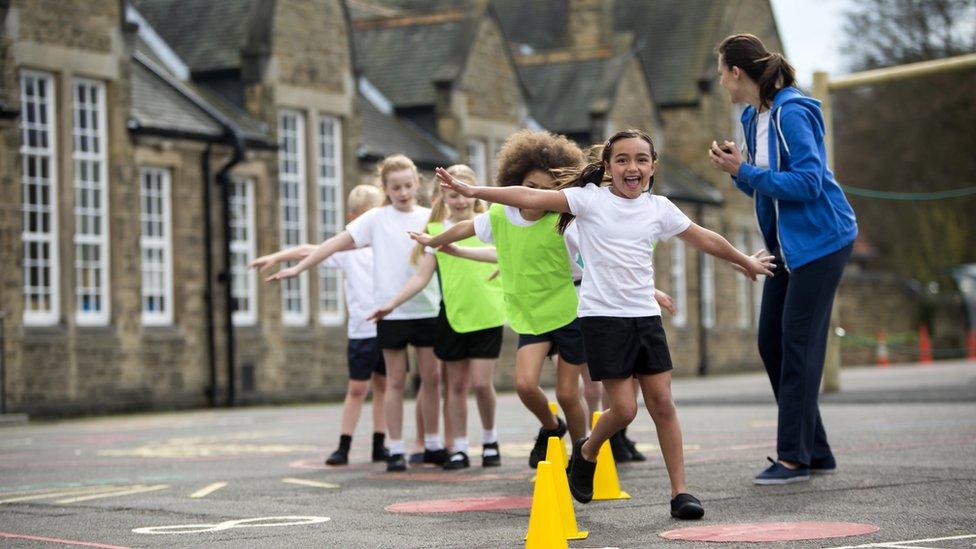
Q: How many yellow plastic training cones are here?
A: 4